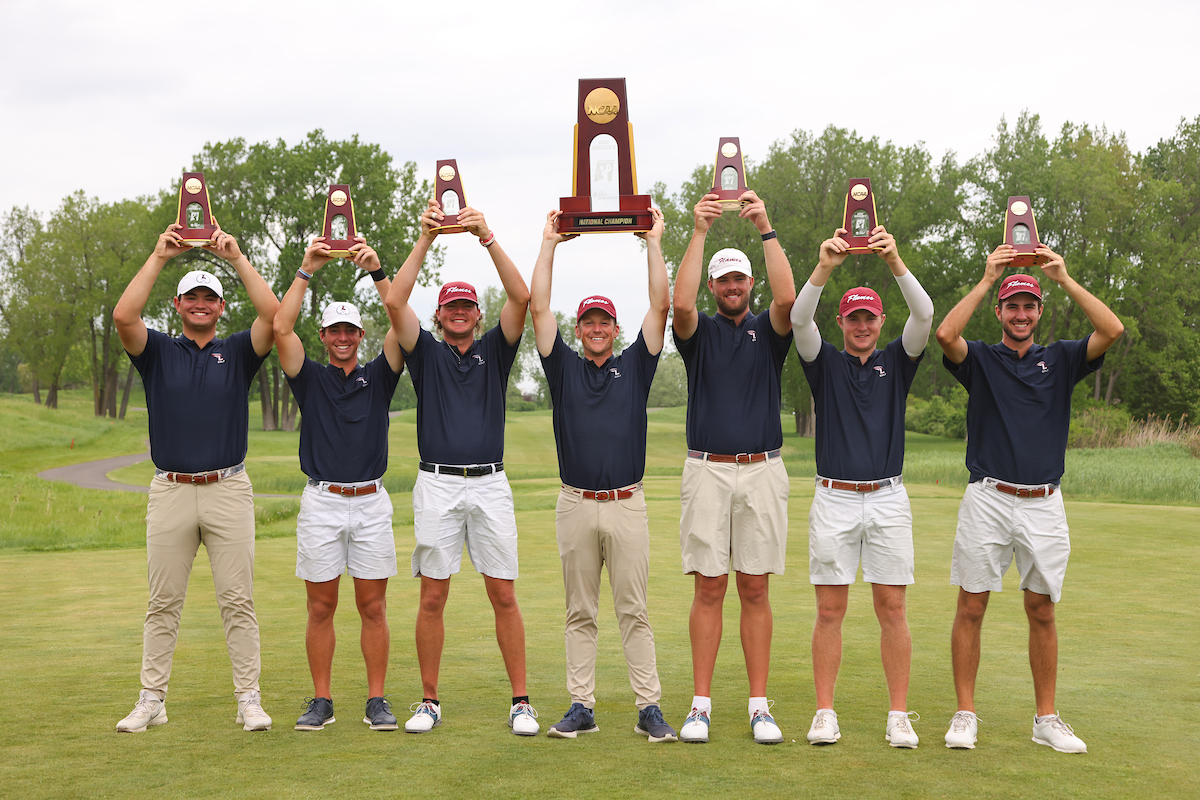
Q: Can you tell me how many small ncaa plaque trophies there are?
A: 6